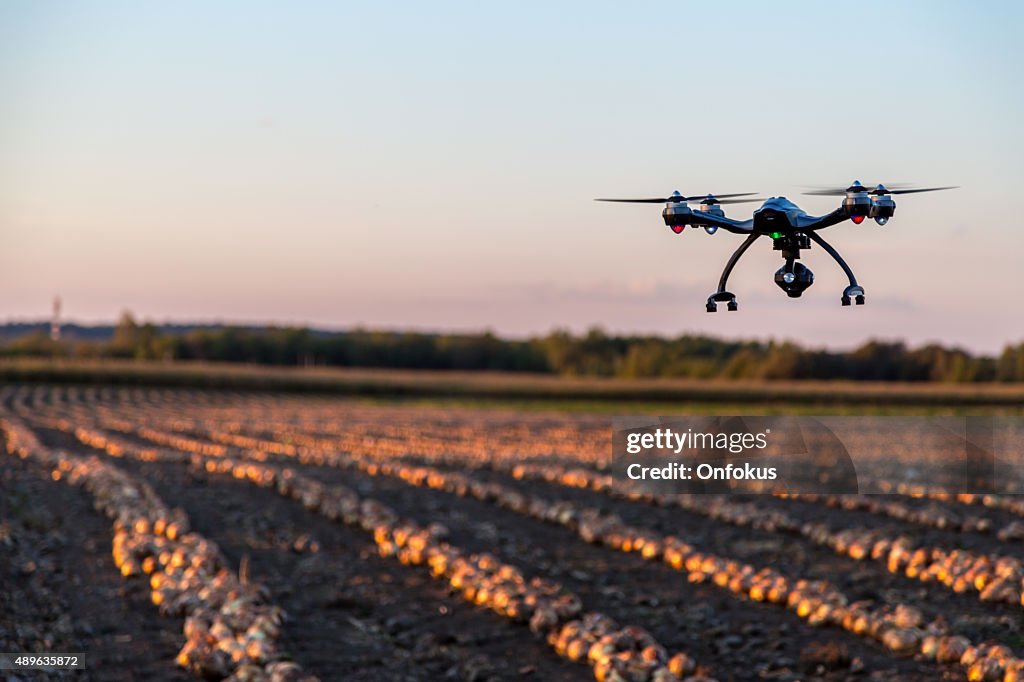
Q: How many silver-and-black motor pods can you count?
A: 4